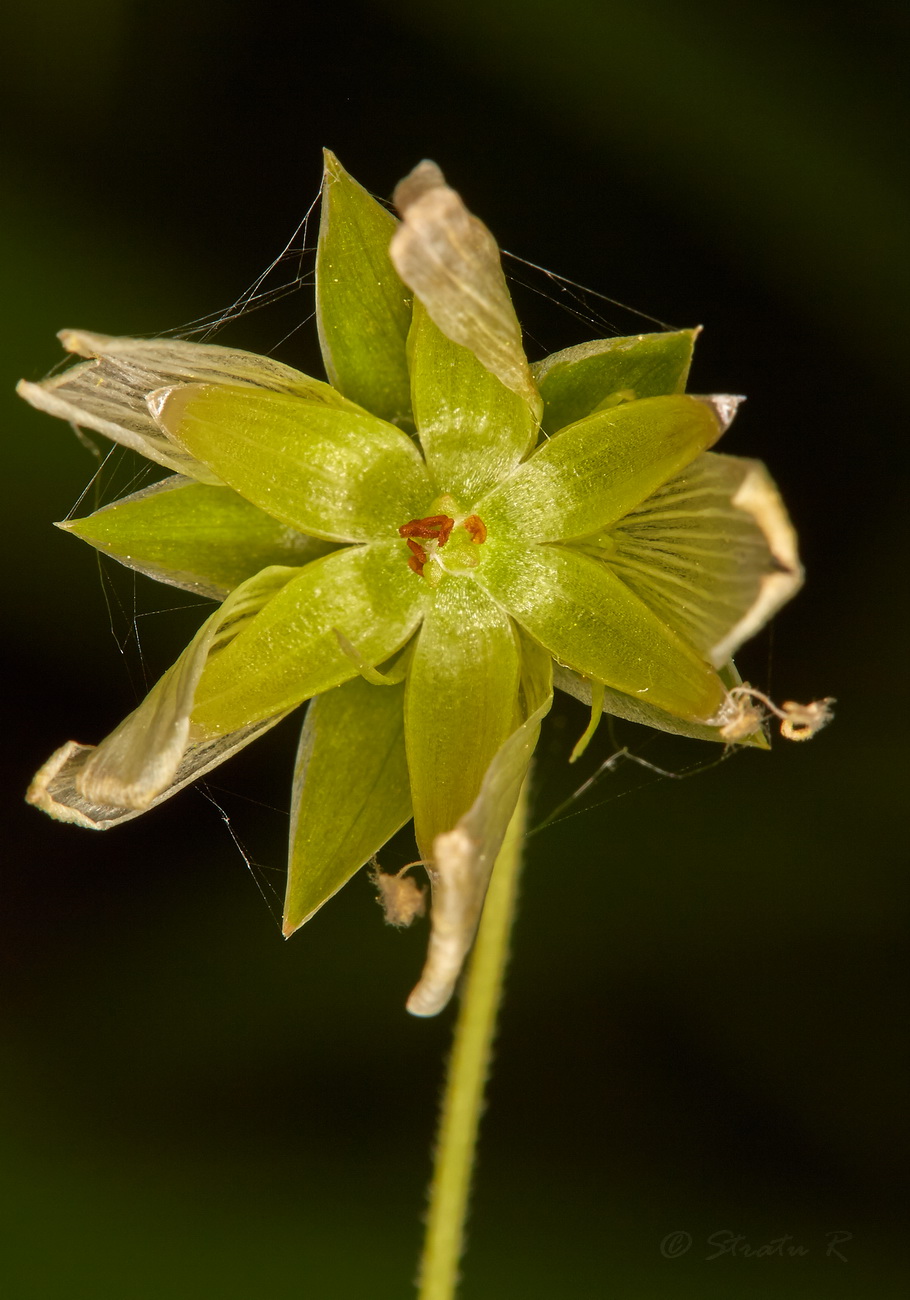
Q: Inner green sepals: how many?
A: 6